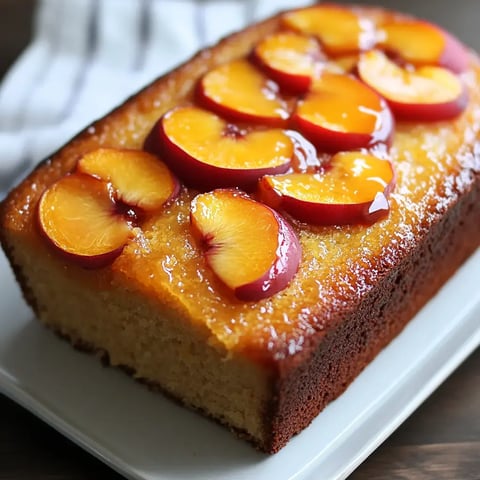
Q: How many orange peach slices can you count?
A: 11